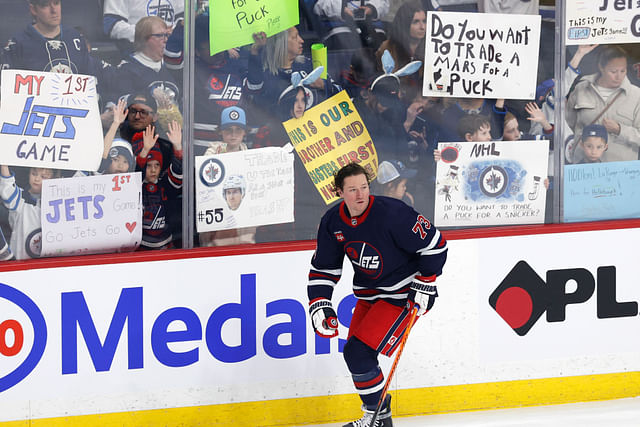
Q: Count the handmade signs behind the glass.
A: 9